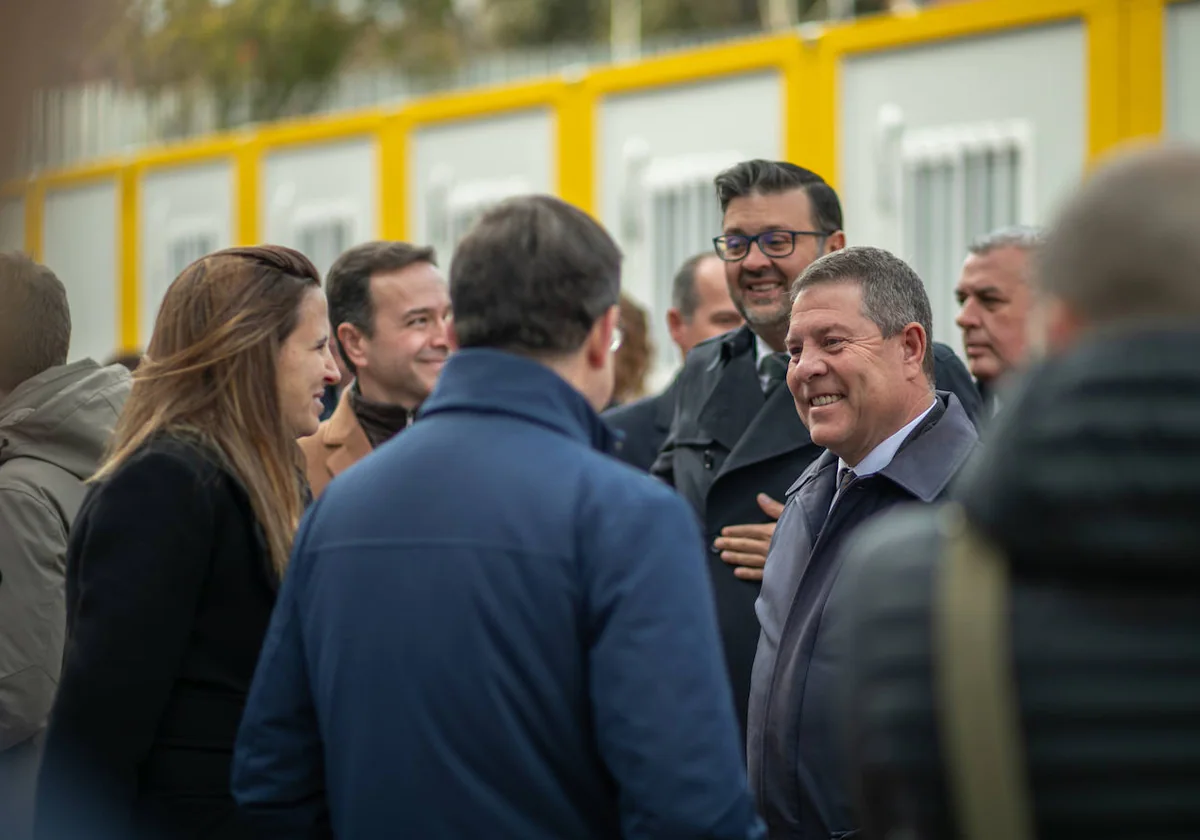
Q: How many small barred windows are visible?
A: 5